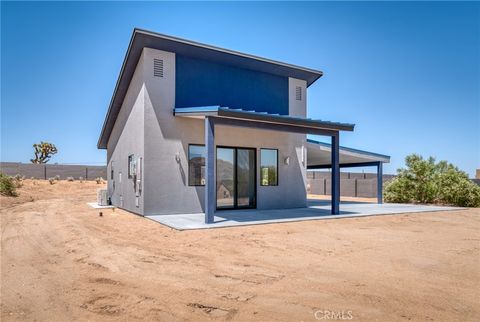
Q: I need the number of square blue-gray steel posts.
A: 3